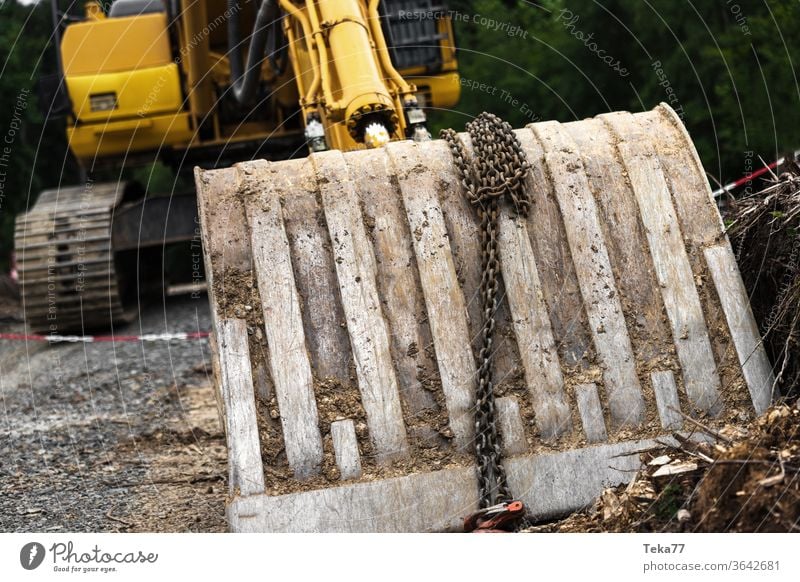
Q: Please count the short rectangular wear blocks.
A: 4